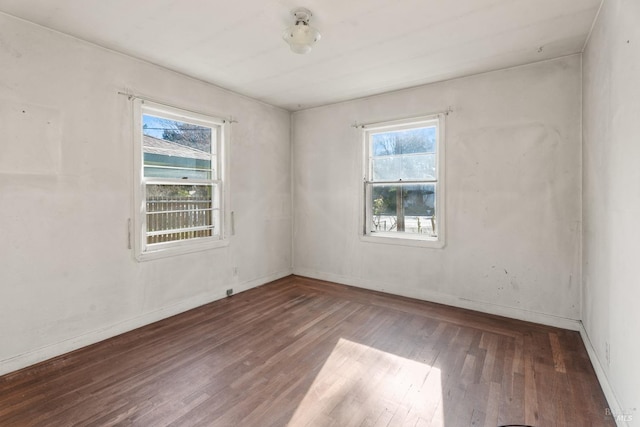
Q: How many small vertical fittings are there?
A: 2